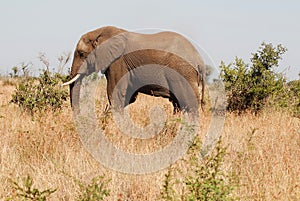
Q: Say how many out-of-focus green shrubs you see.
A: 3